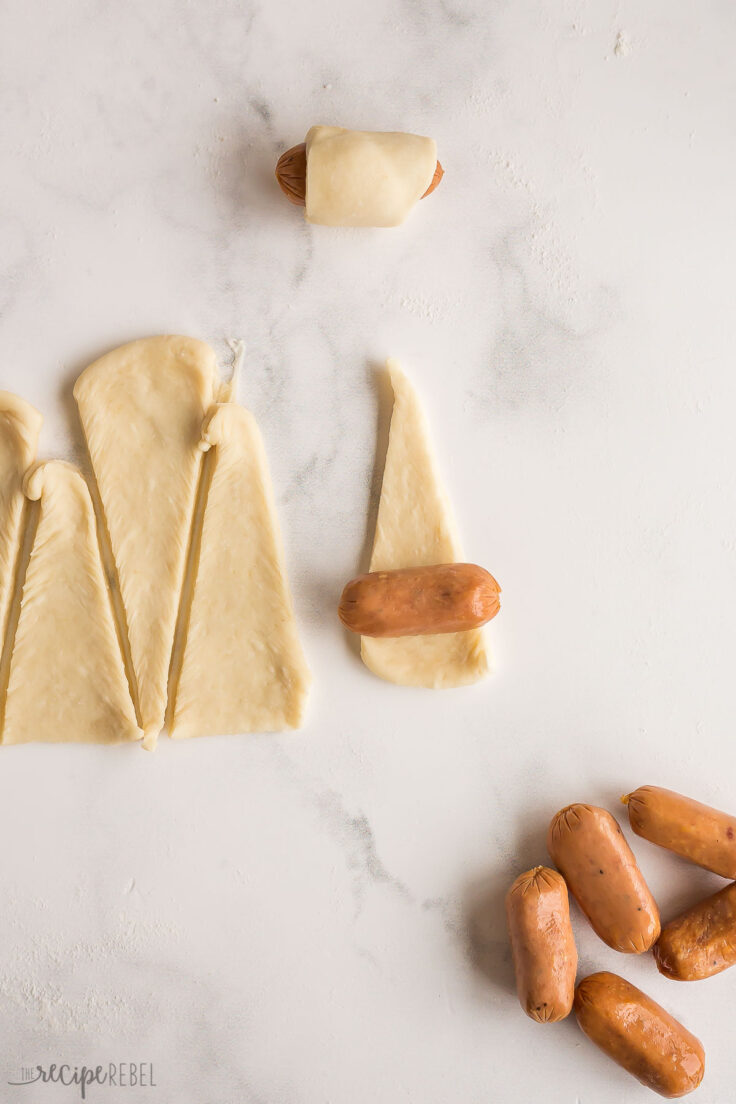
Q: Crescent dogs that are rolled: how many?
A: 1